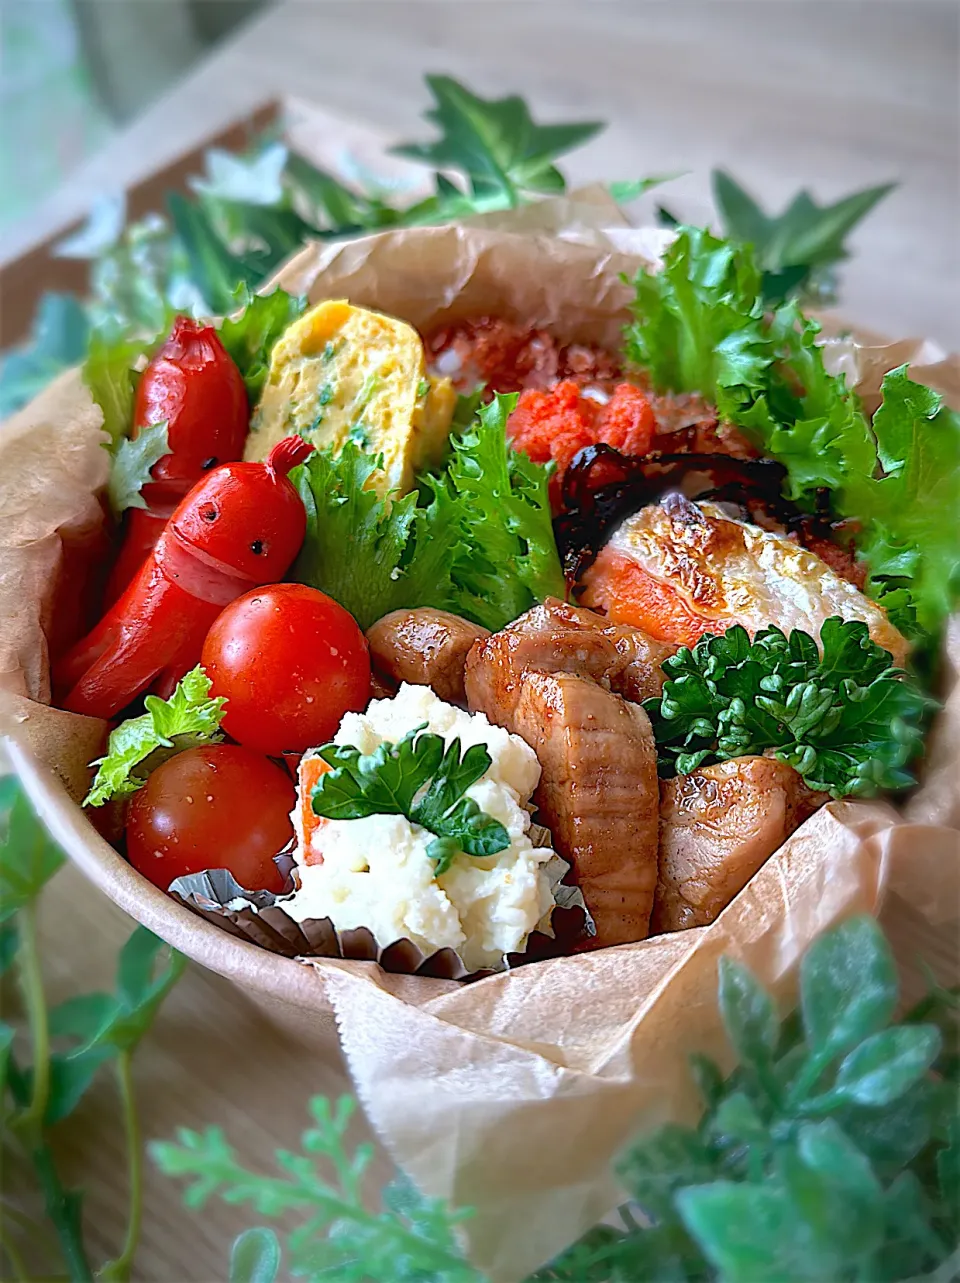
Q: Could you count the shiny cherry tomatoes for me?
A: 2